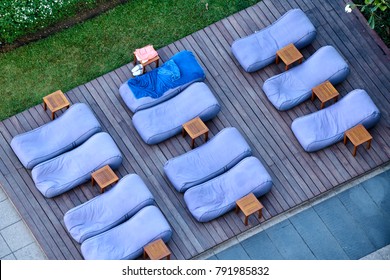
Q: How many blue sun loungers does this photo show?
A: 11